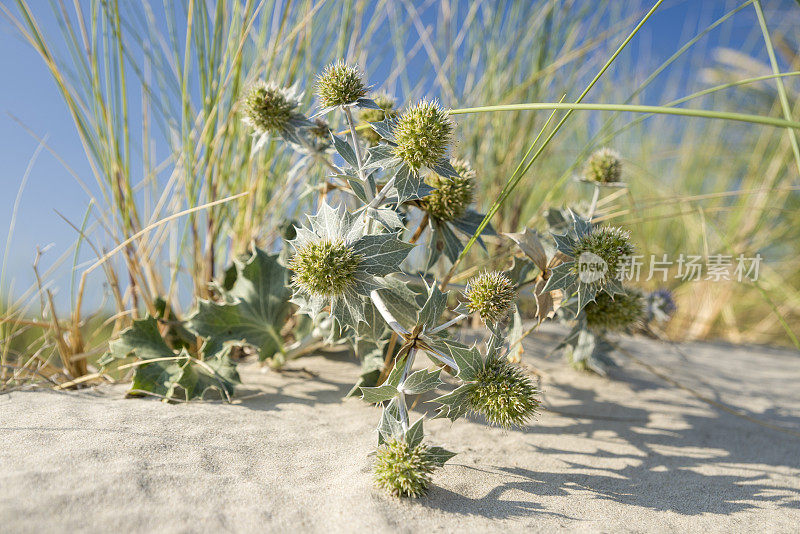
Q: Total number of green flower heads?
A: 12